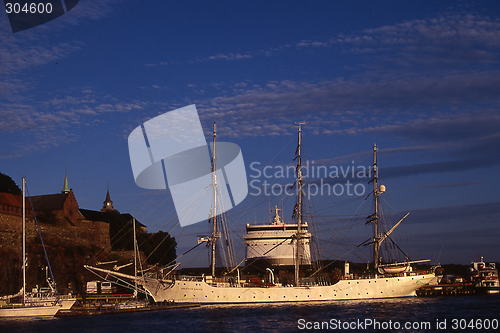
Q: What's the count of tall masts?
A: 3